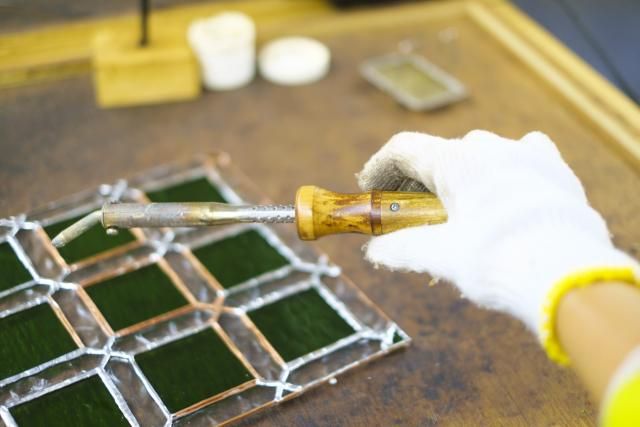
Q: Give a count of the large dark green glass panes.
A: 9